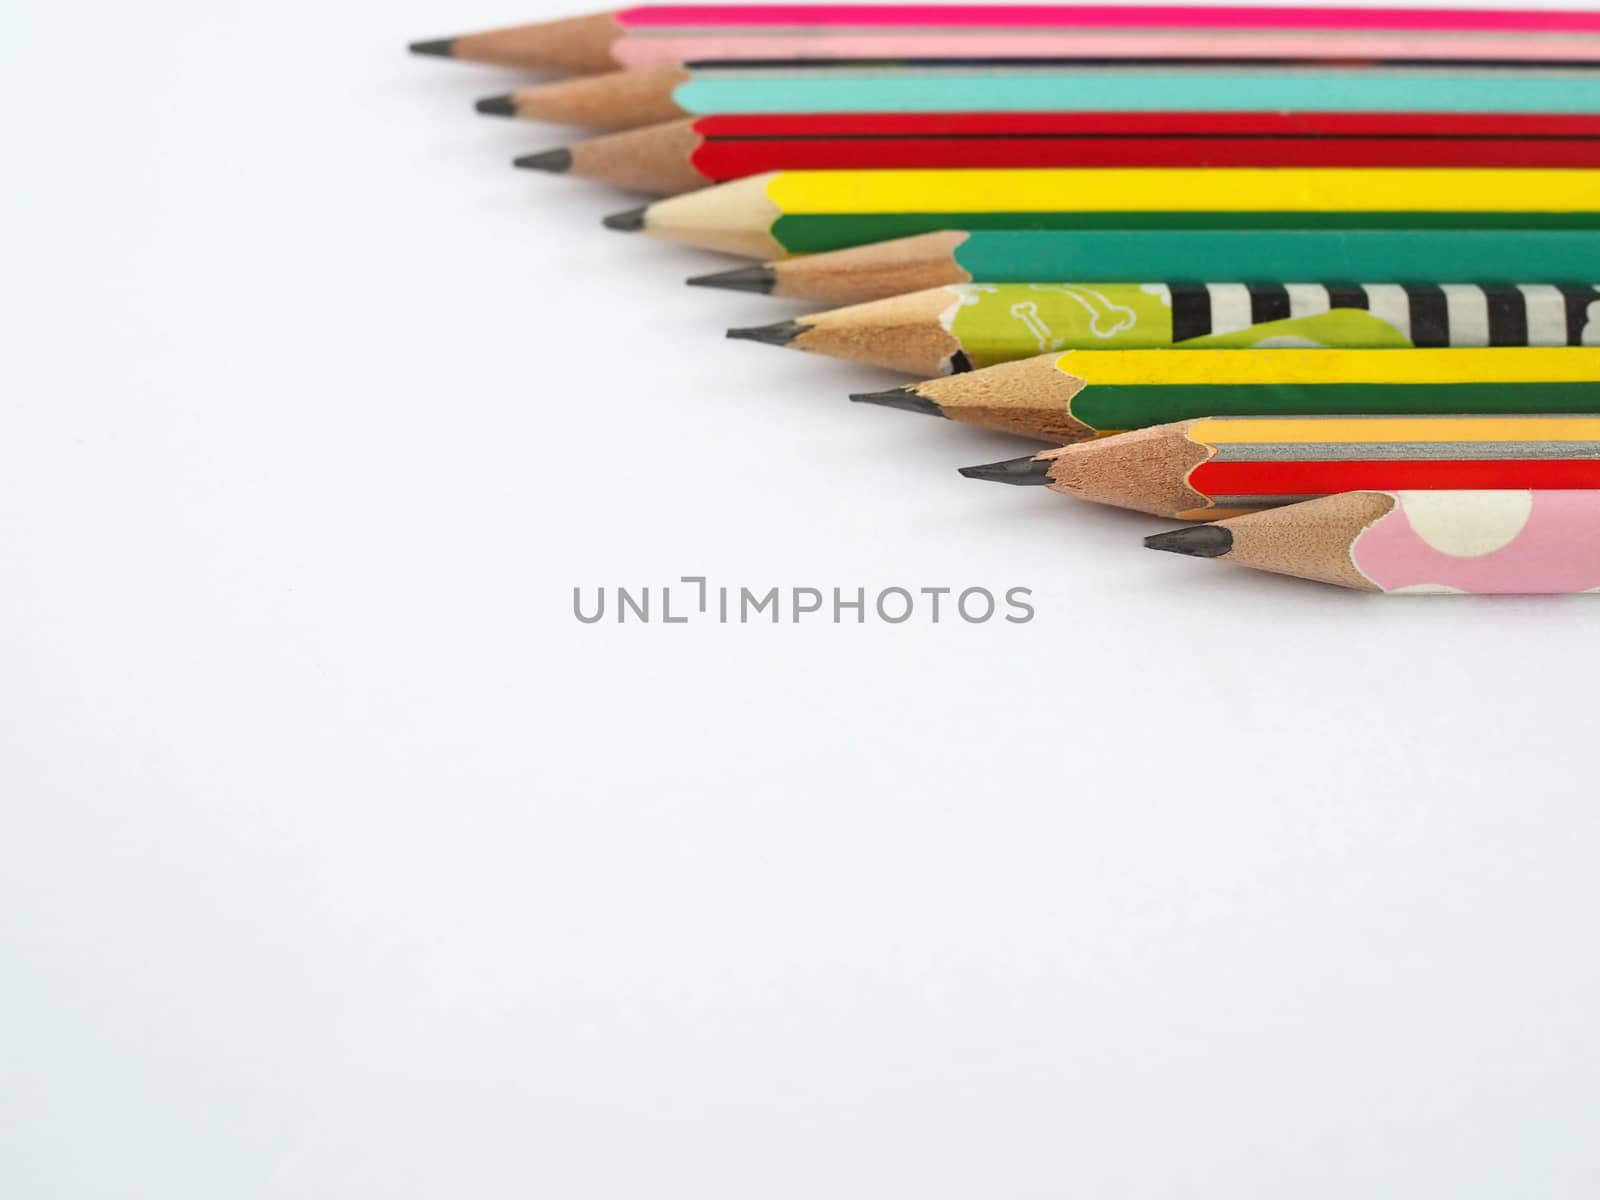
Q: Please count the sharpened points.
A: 9